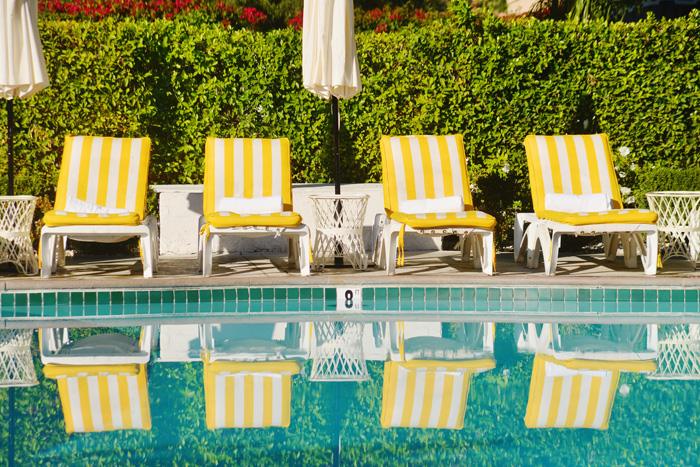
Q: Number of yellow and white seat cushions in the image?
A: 4